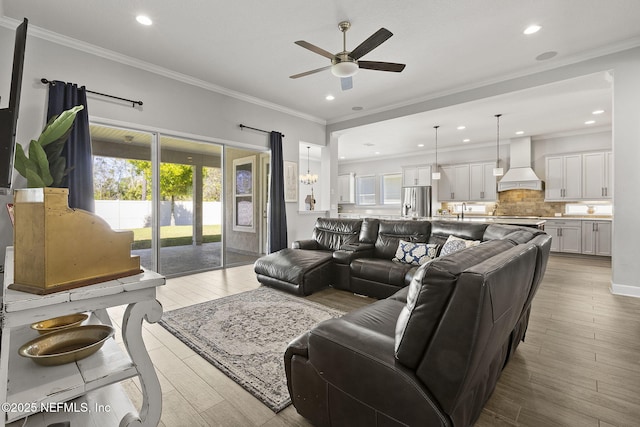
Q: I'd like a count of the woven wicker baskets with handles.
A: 0